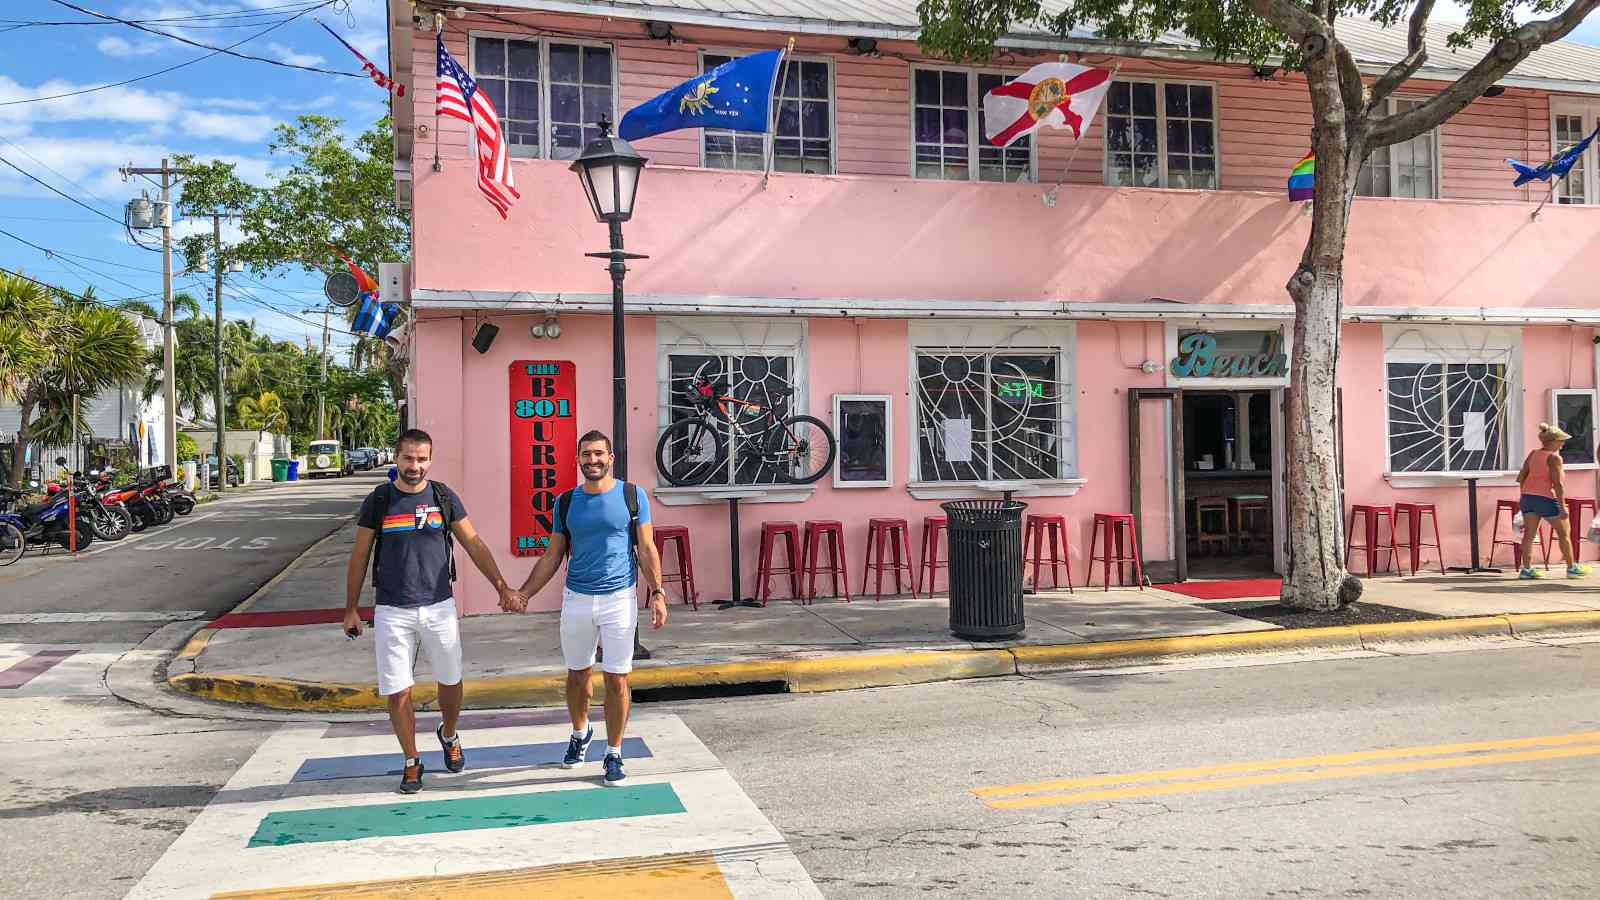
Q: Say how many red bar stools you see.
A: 11